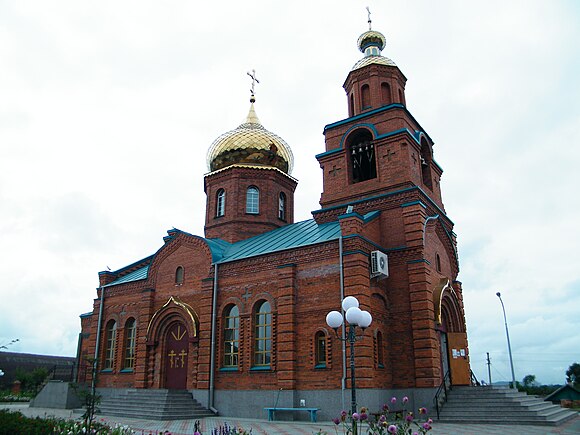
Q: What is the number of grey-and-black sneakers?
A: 0